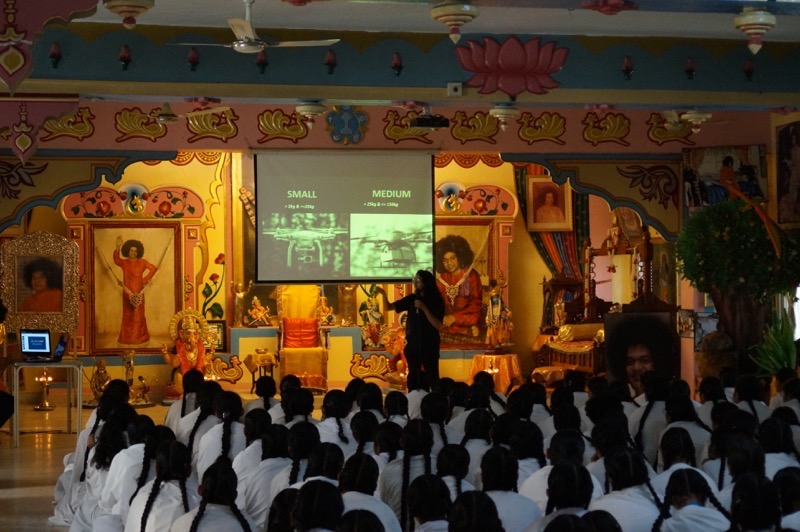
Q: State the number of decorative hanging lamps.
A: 6